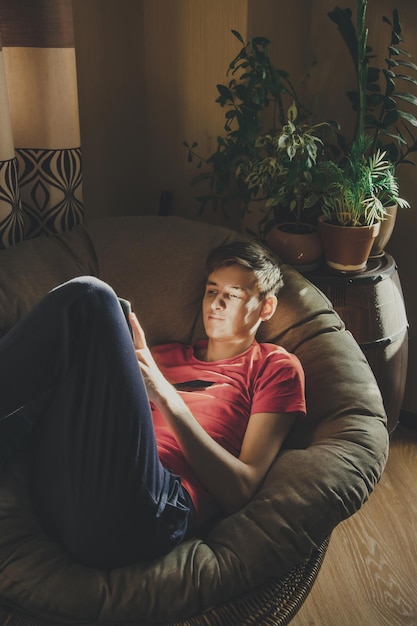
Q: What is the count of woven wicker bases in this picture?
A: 1